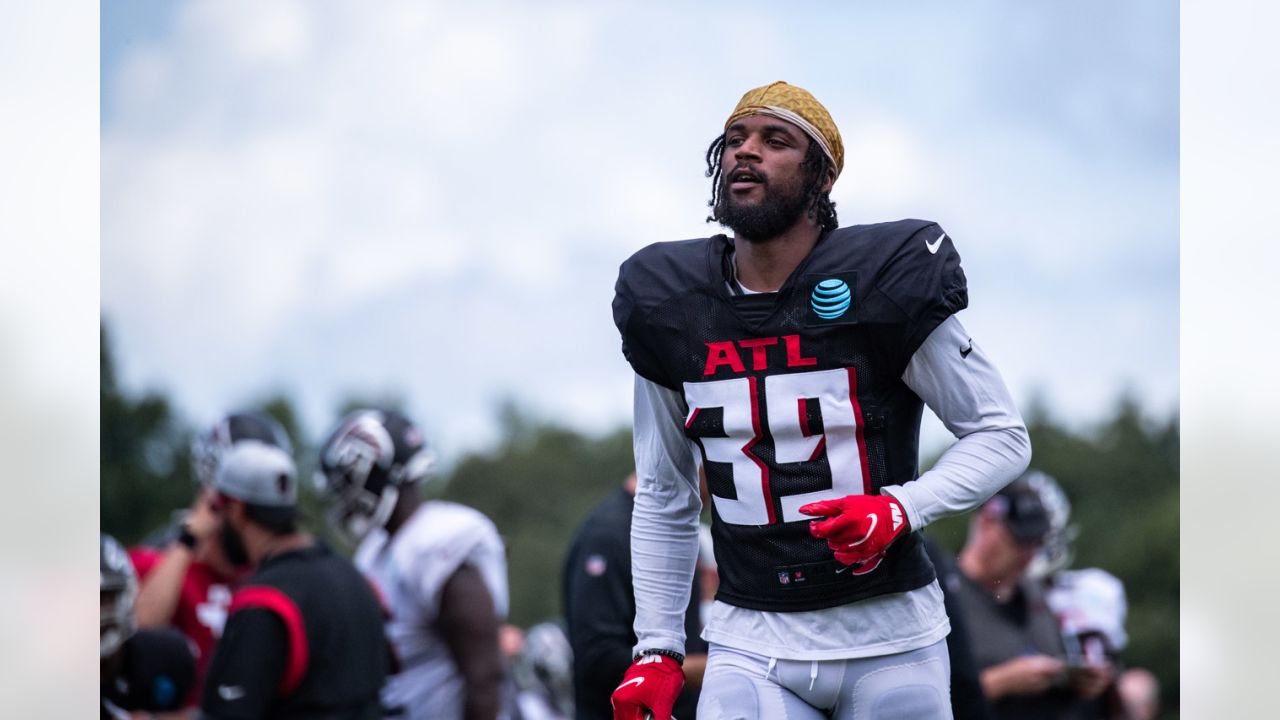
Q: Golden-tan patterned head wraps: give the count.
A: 1